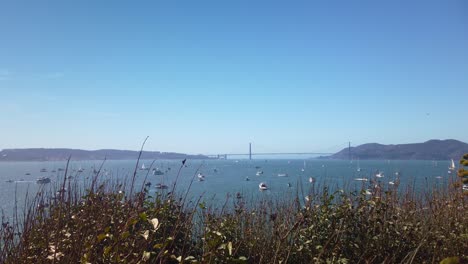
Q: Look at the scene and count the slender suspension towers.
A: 2